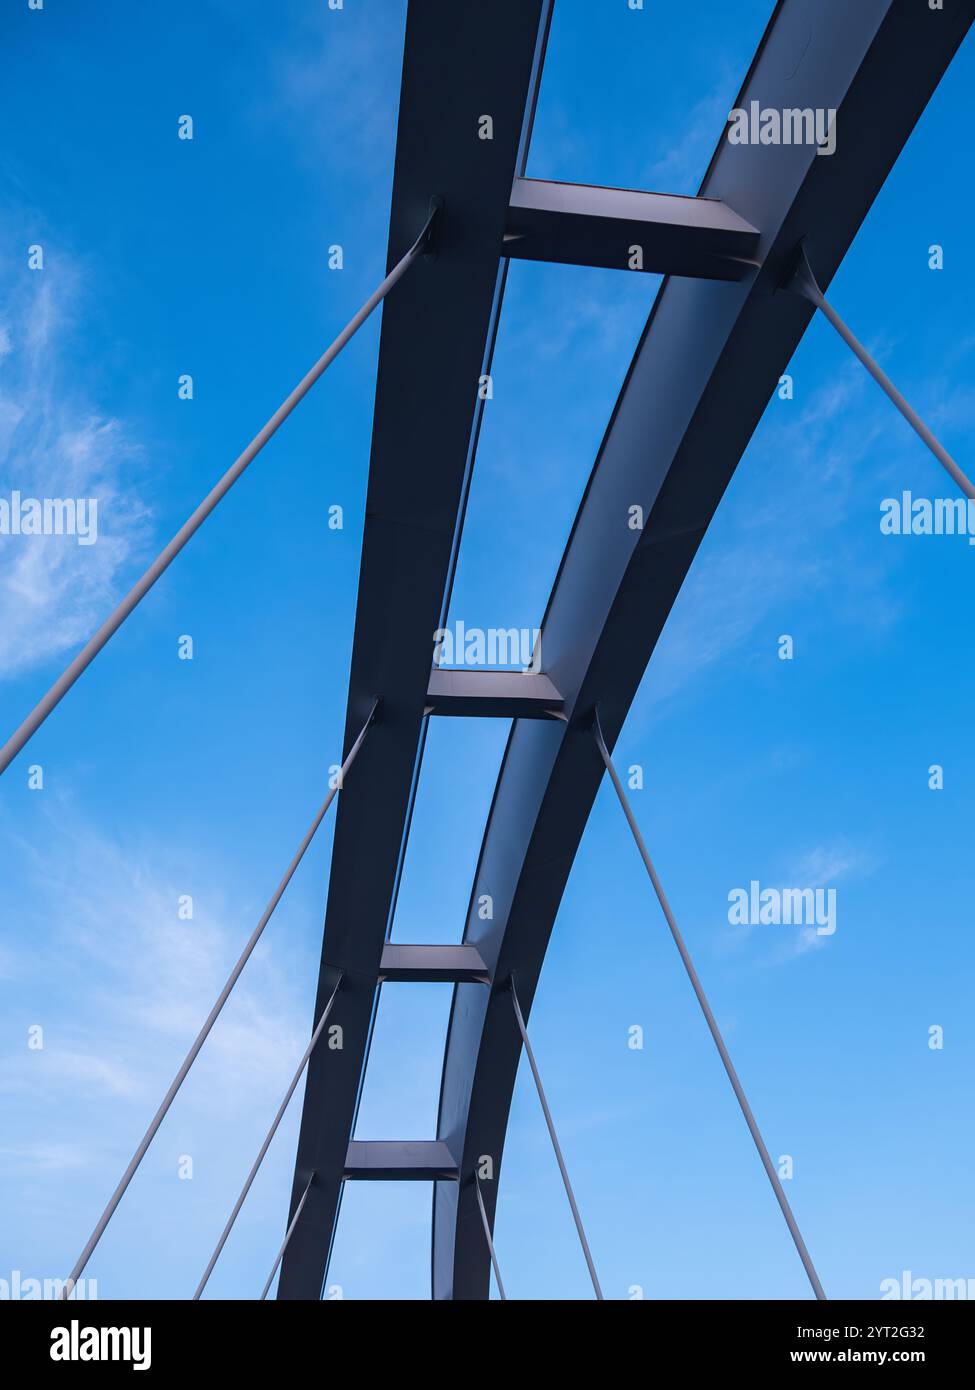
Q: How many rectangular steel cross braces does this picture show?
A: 4